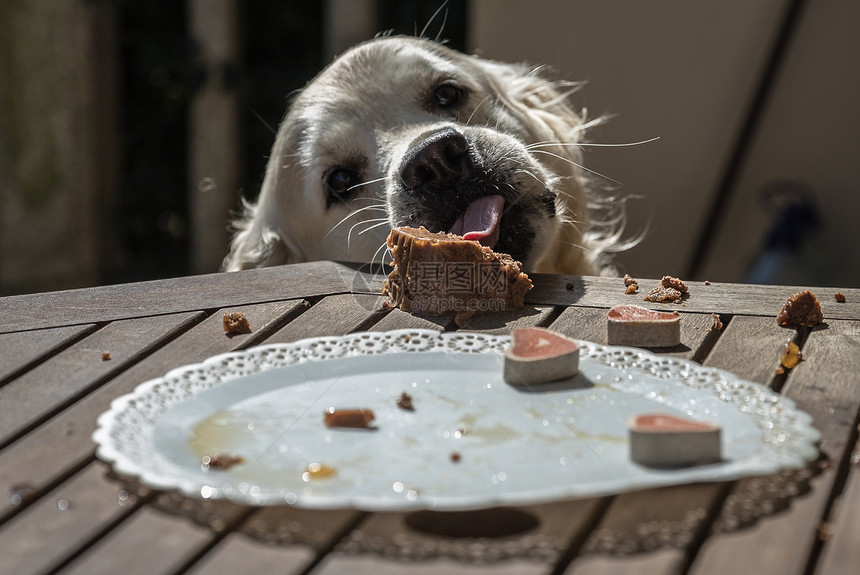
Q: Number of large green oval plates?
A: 0